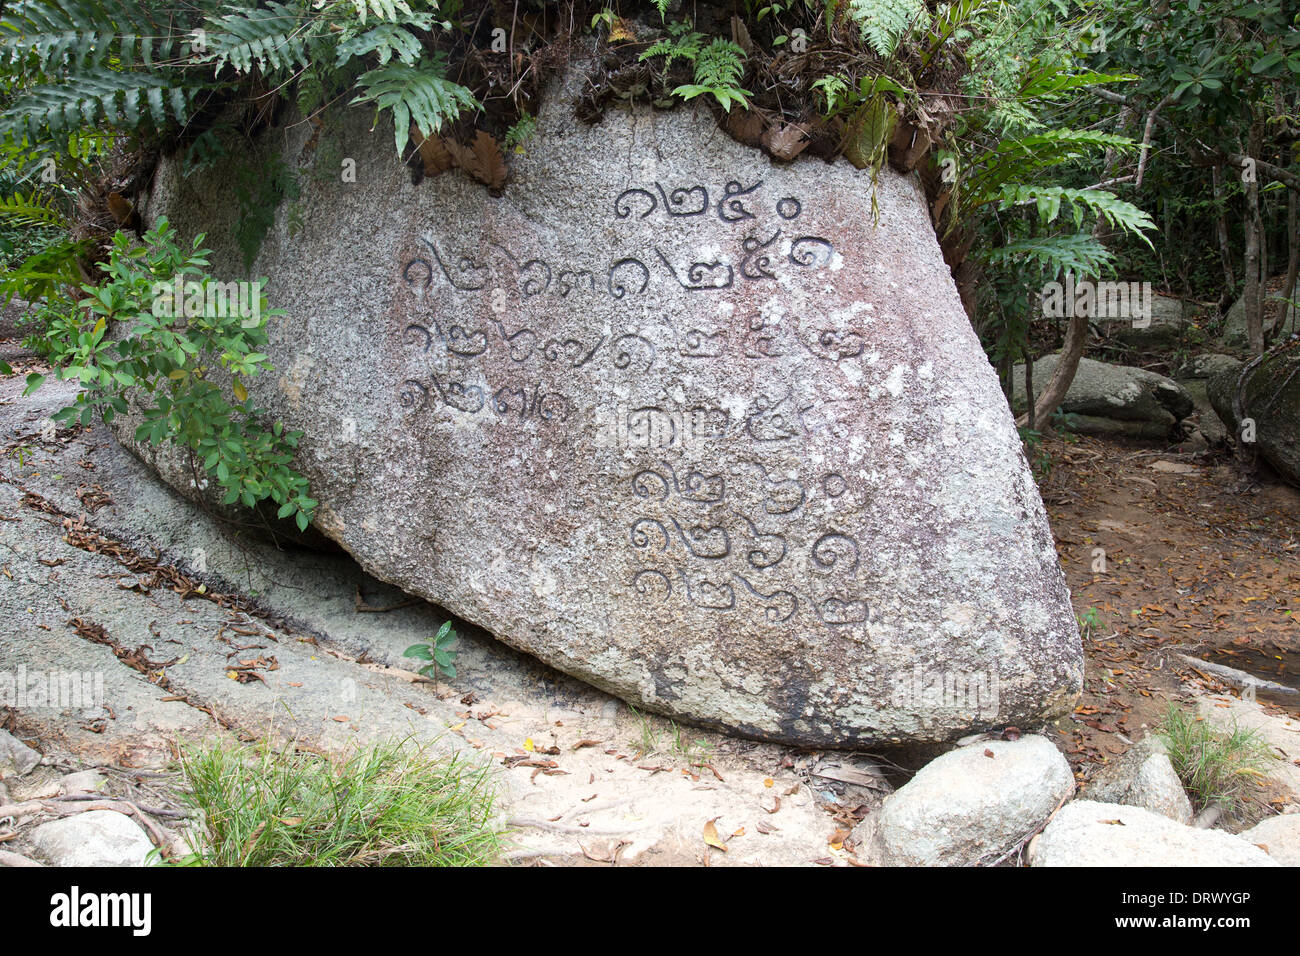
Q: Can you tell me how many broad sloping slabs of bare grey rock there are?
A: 1